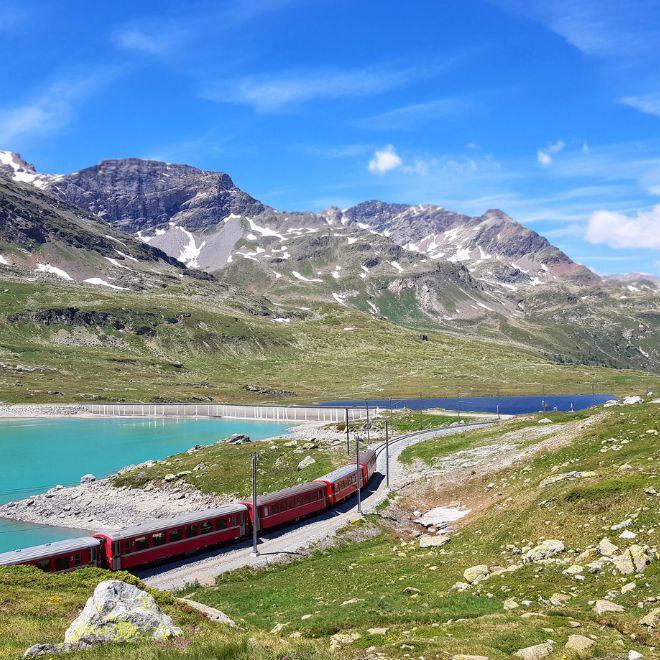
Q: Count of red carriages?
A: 5